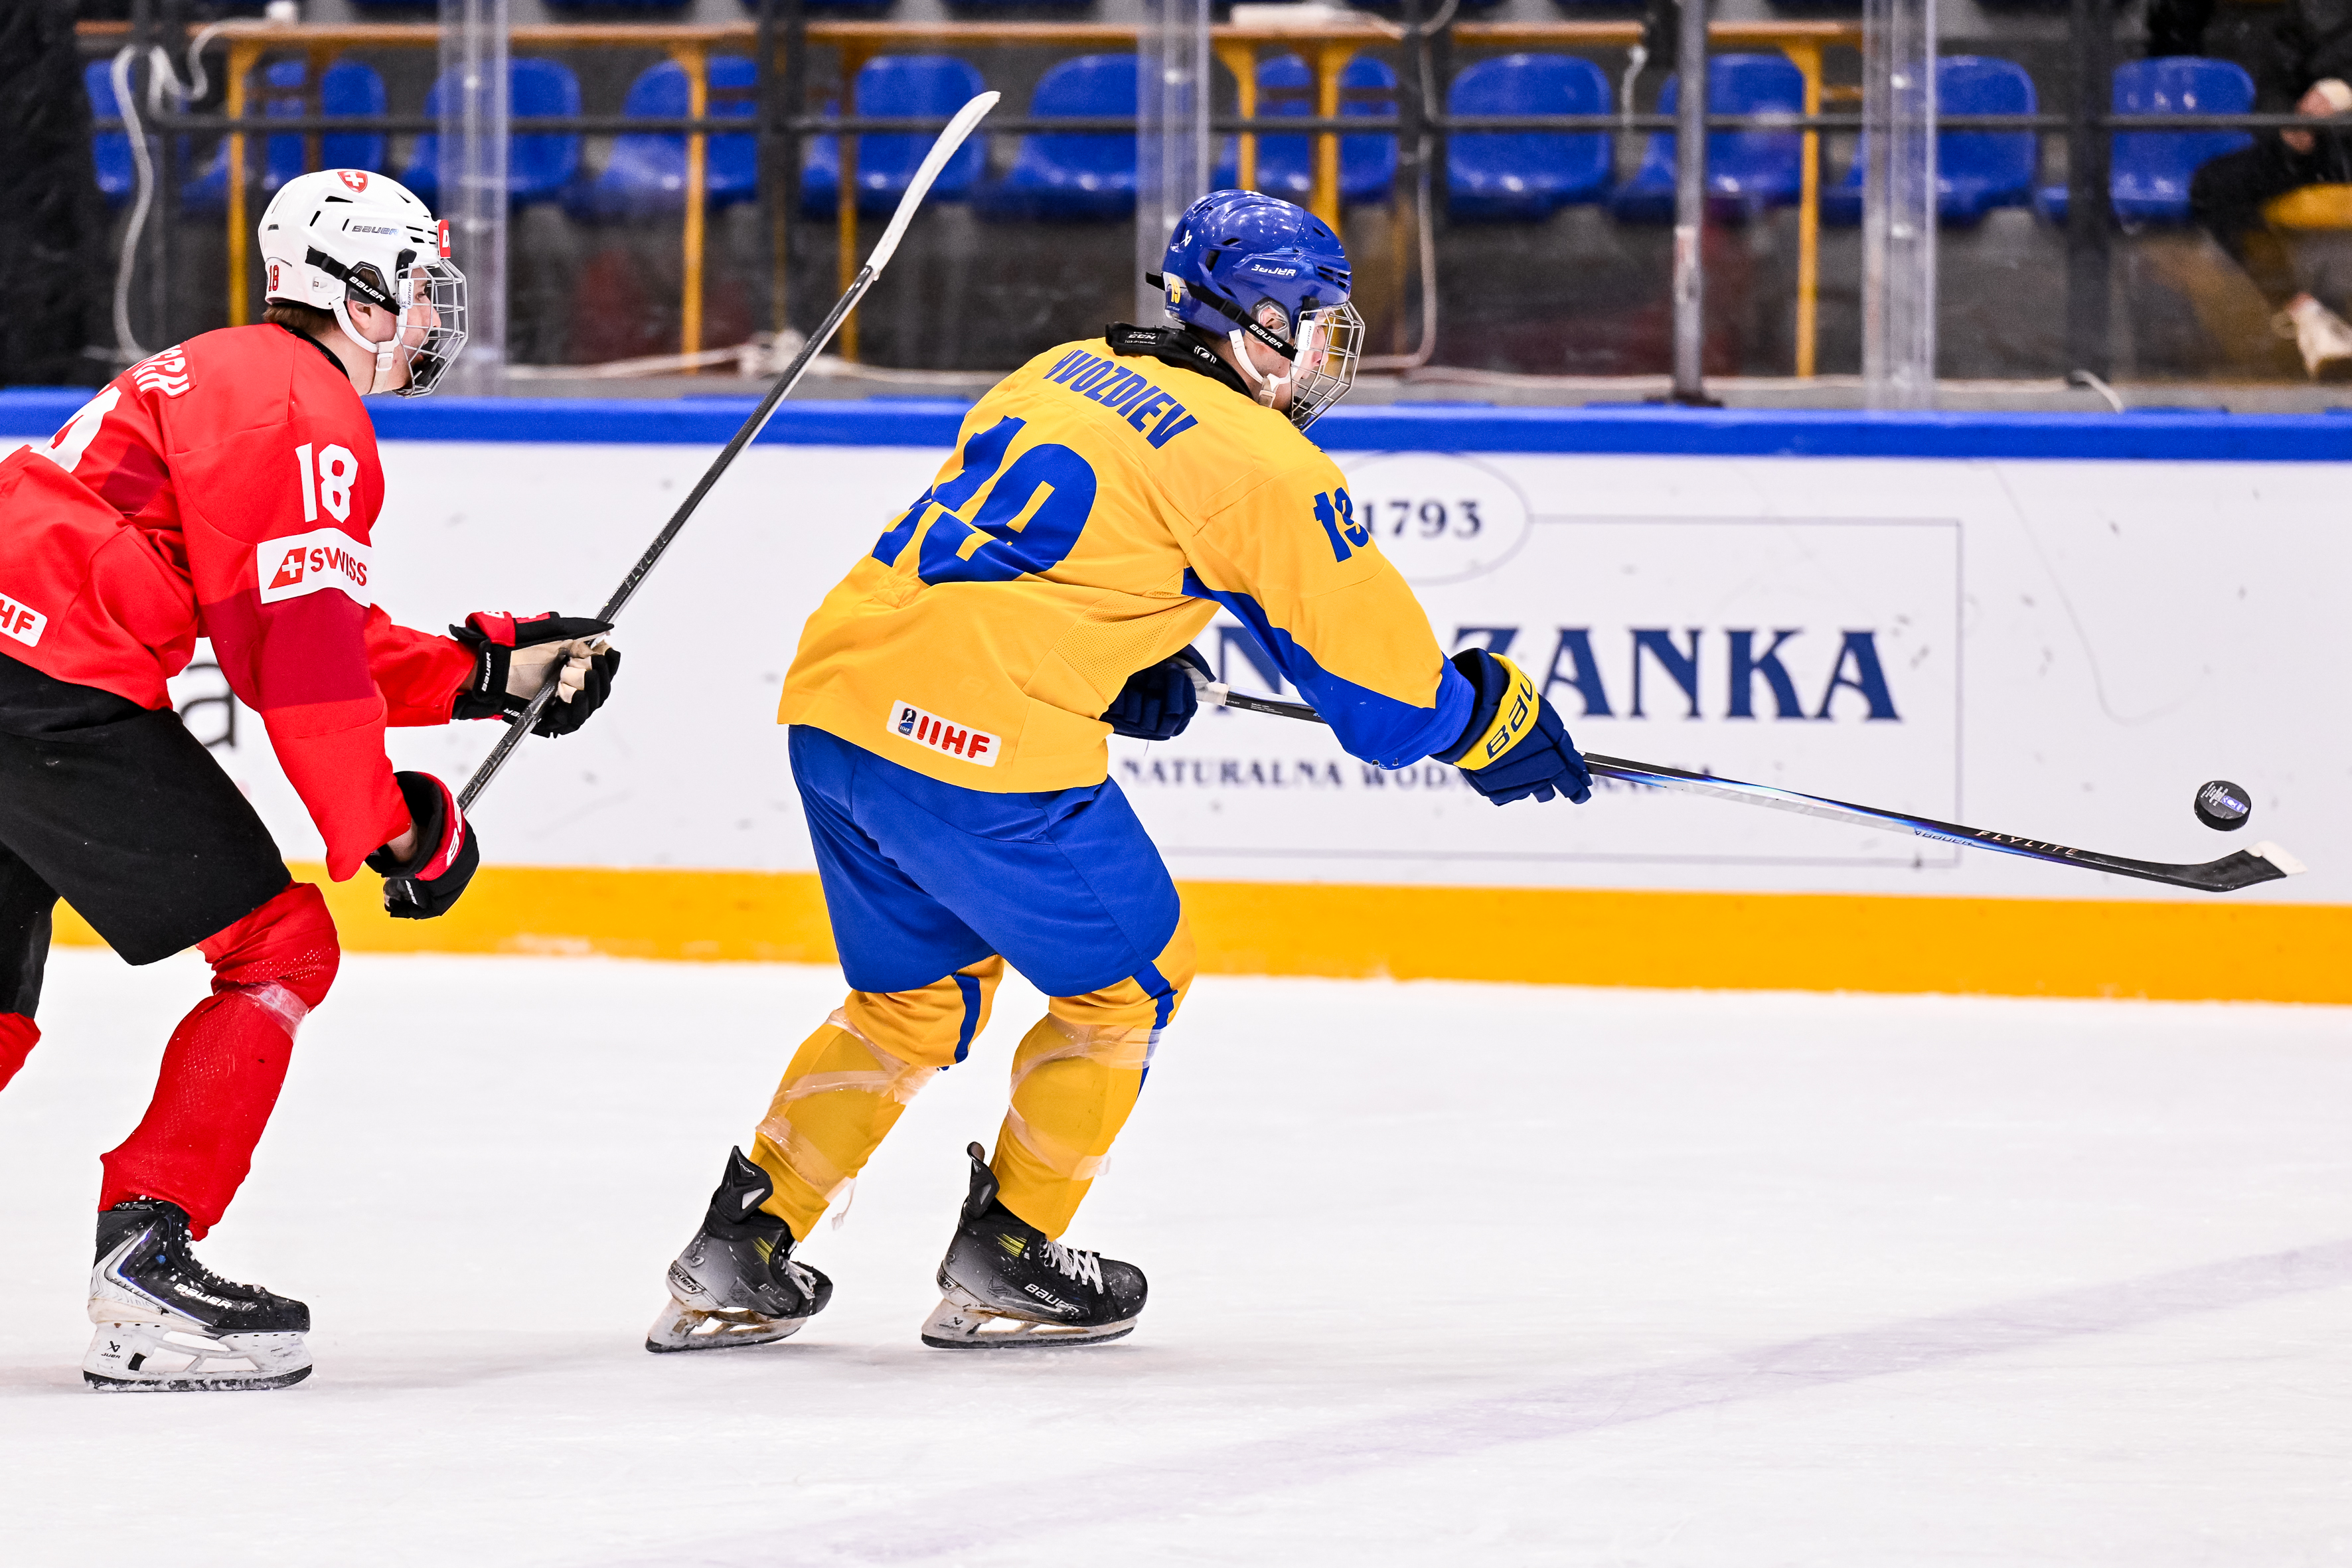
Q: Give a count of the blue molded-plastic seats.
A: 11